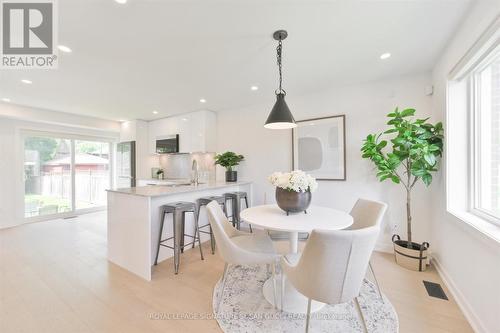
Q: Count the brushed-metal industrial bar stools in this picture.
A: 3